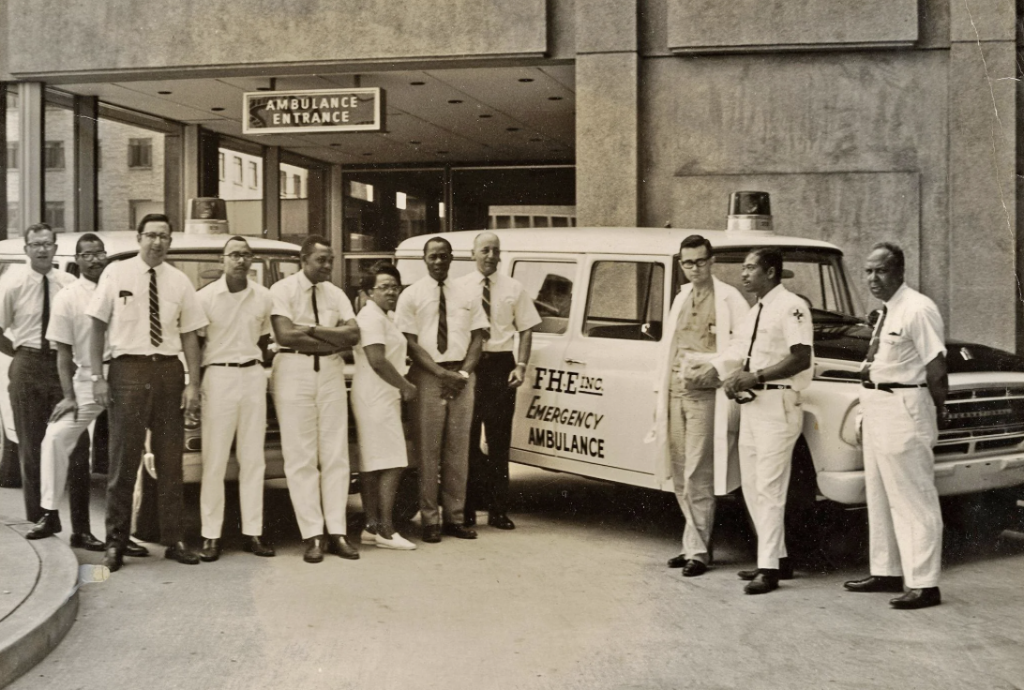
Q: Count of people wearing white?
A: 11